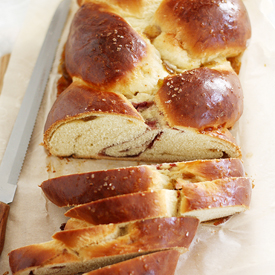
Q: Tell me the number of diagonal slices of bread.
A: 4